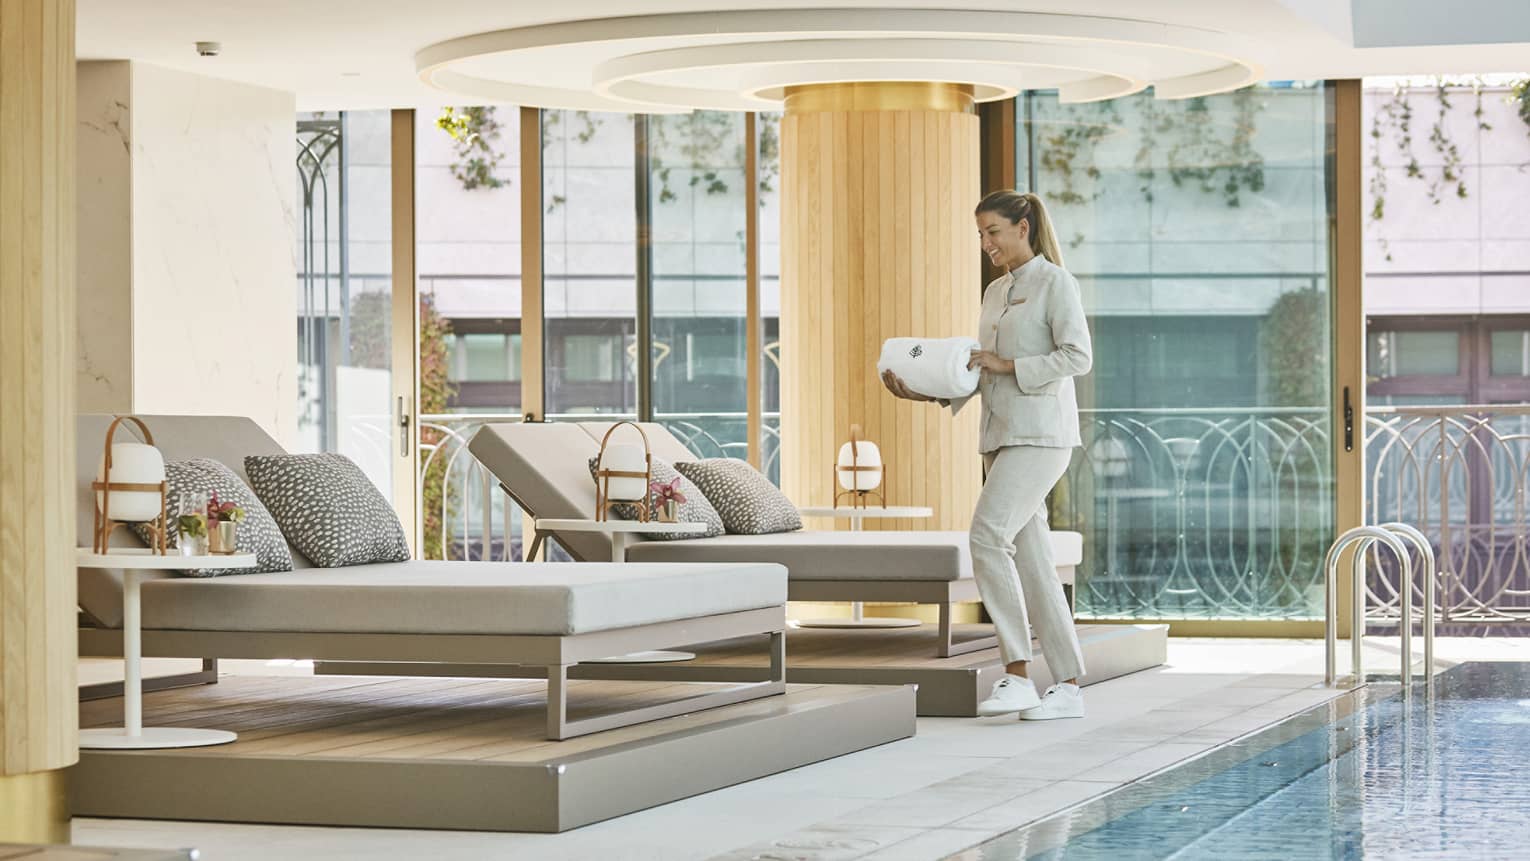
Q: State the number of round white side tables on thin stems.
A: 3